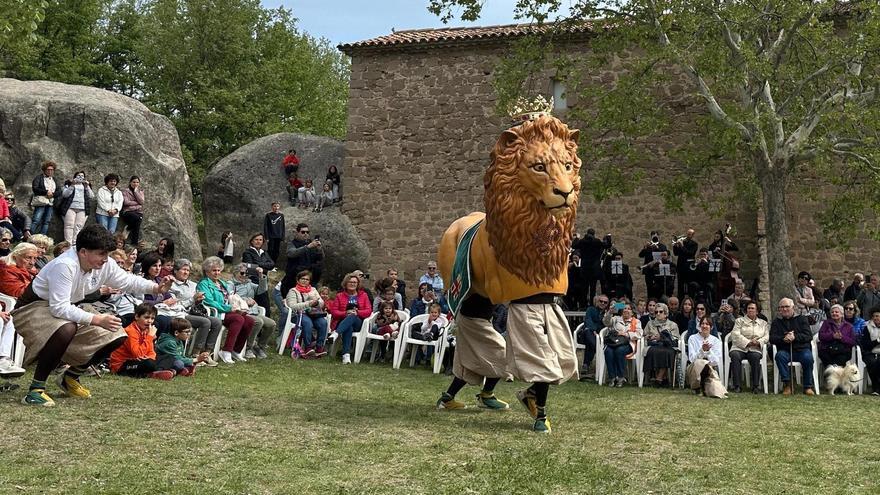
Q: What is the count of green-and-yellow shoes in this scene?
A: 6